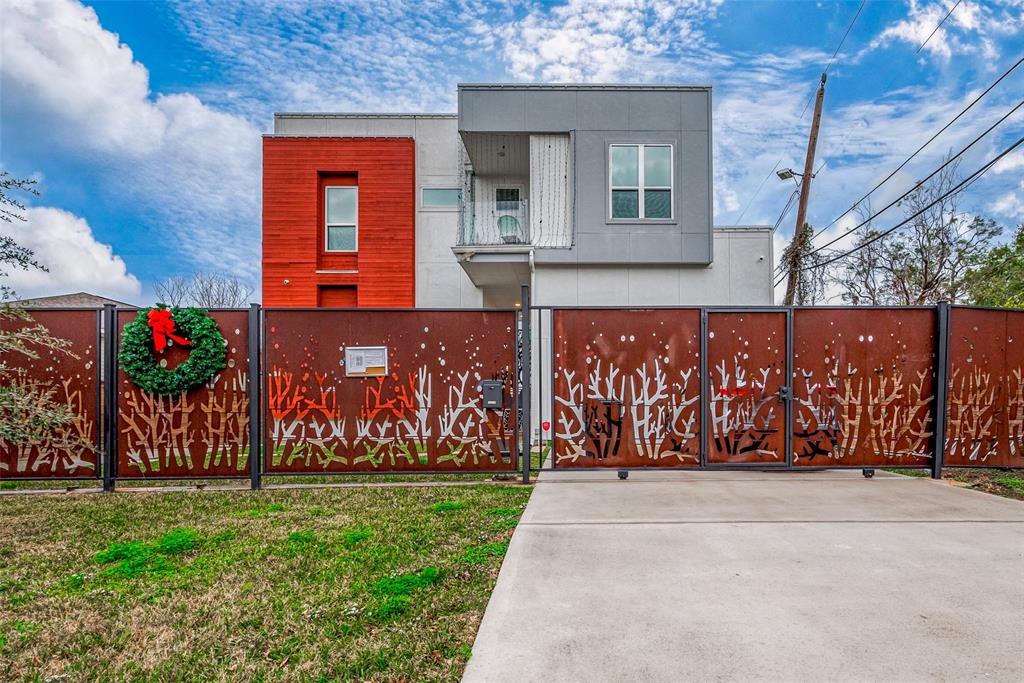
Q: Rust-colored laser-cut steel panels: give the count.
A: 7